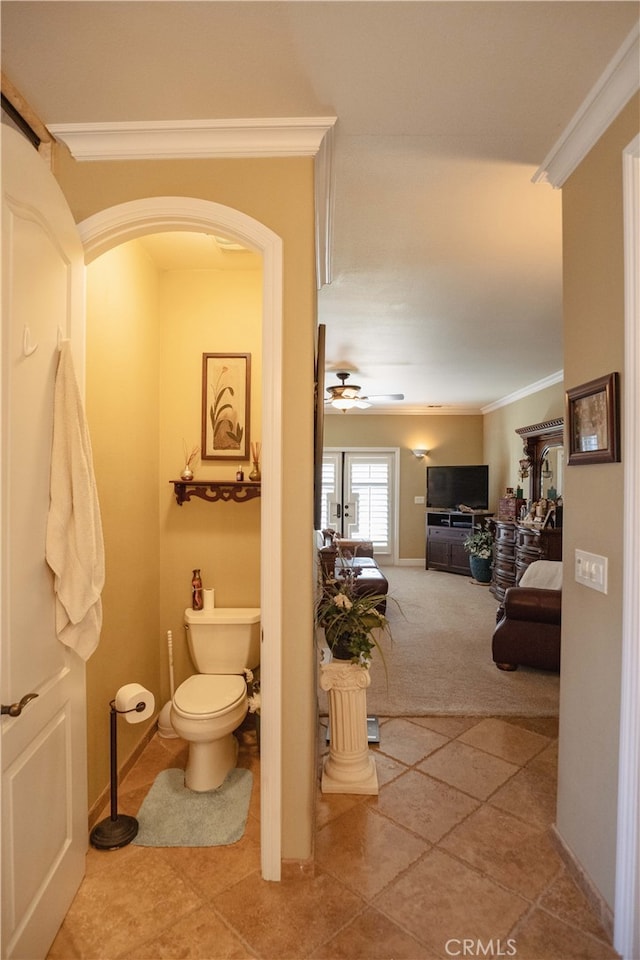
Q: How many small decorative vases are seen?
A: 2